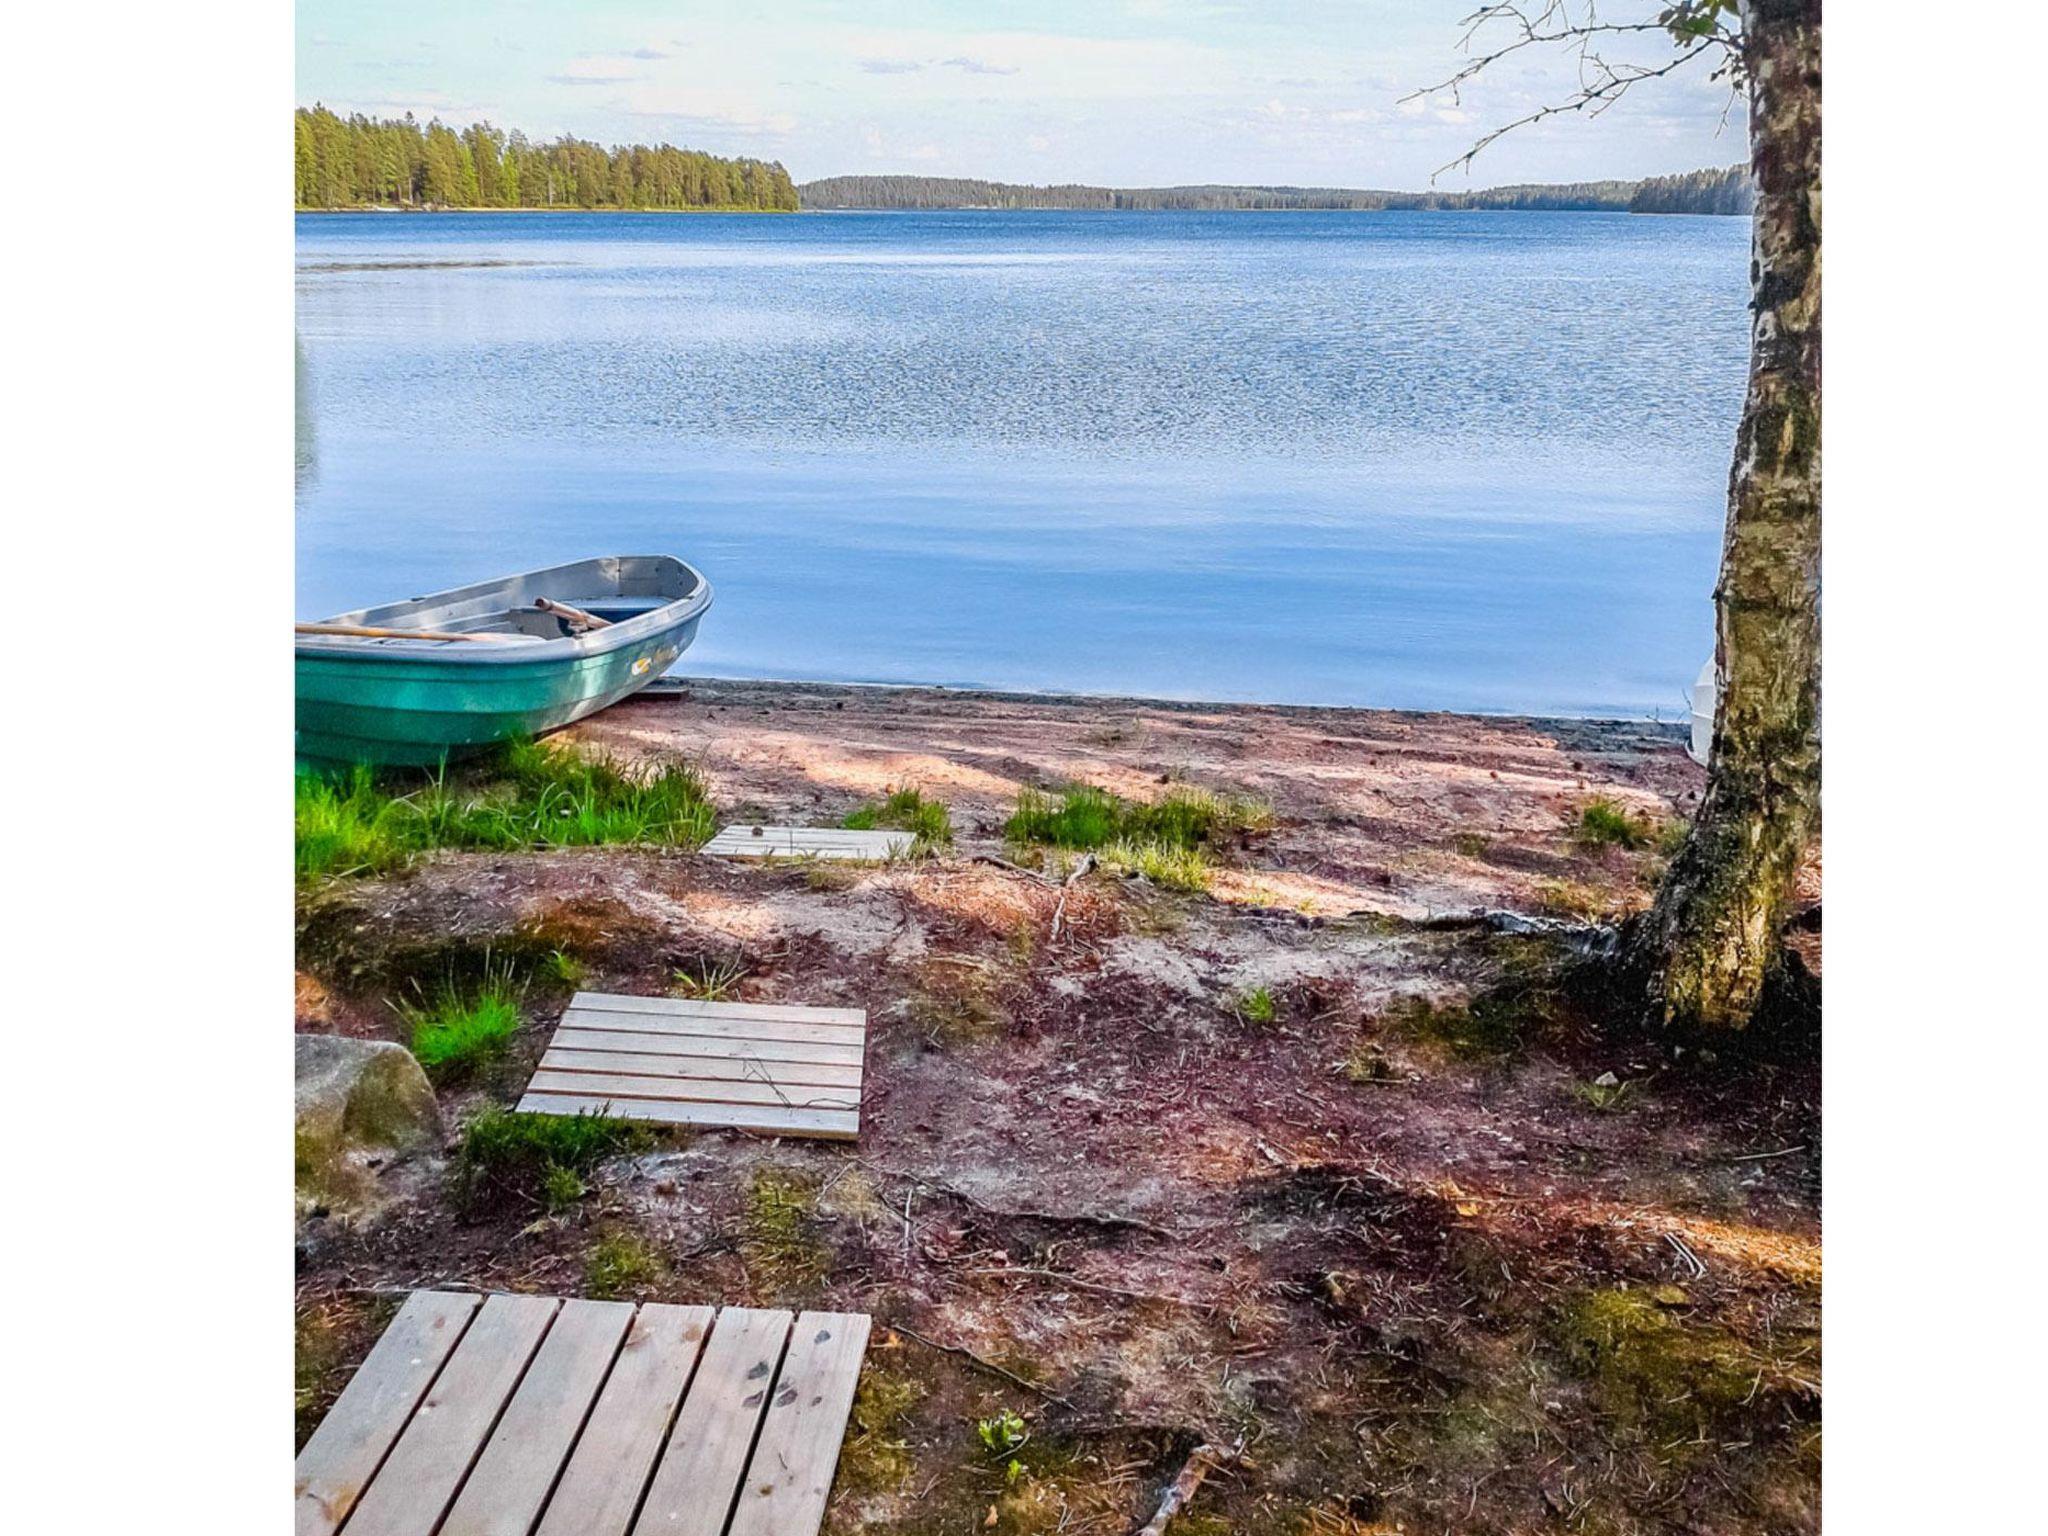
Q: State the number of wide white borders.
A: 2